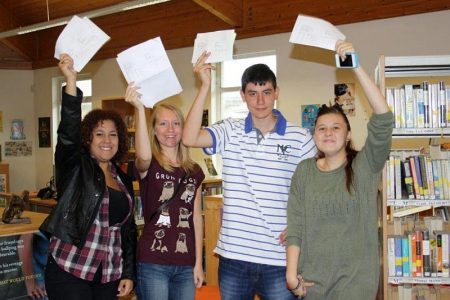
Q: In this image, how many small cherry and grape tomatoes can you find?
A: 0